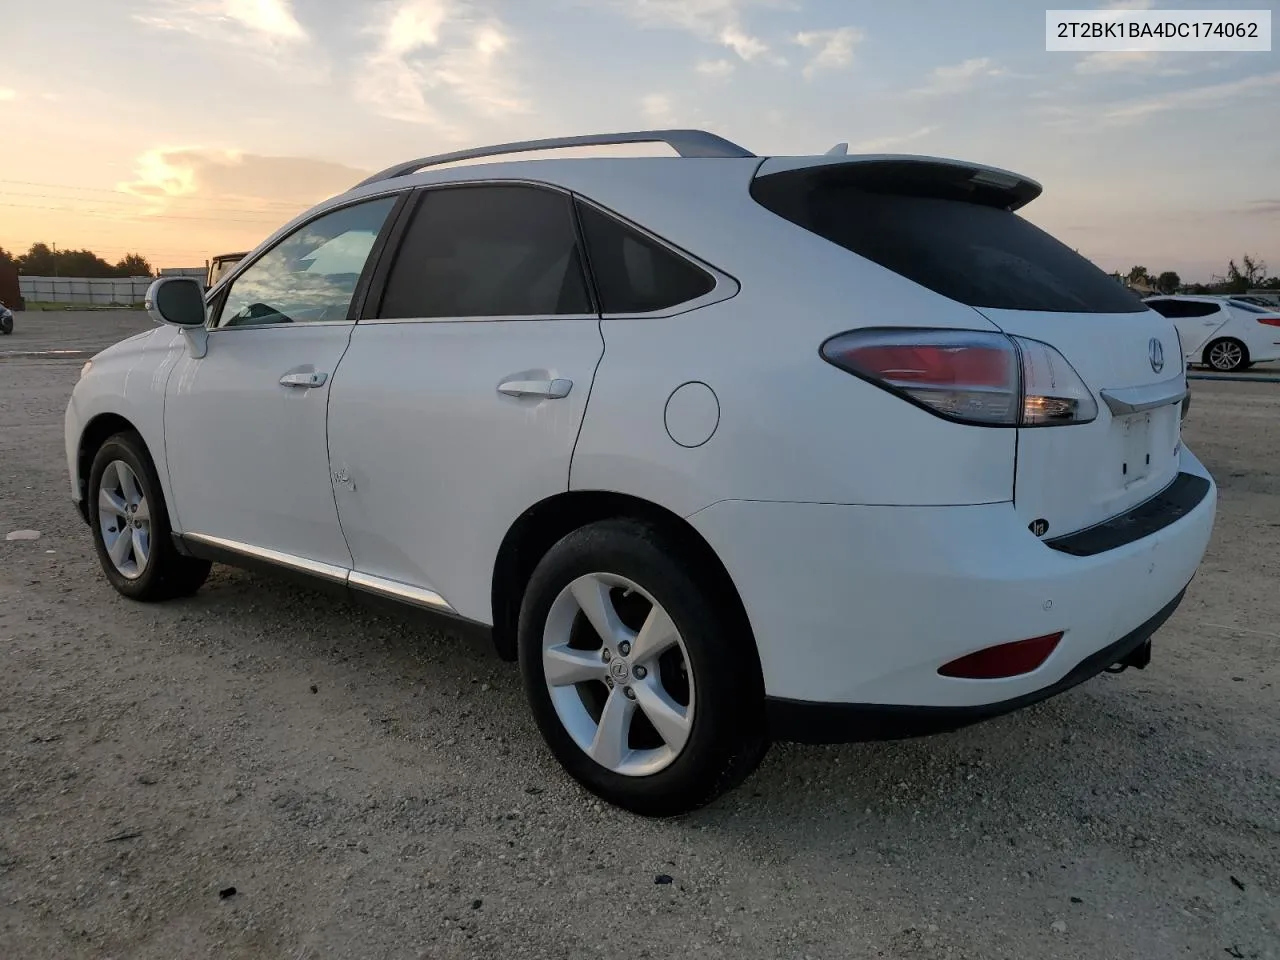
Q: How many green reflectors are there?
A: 0